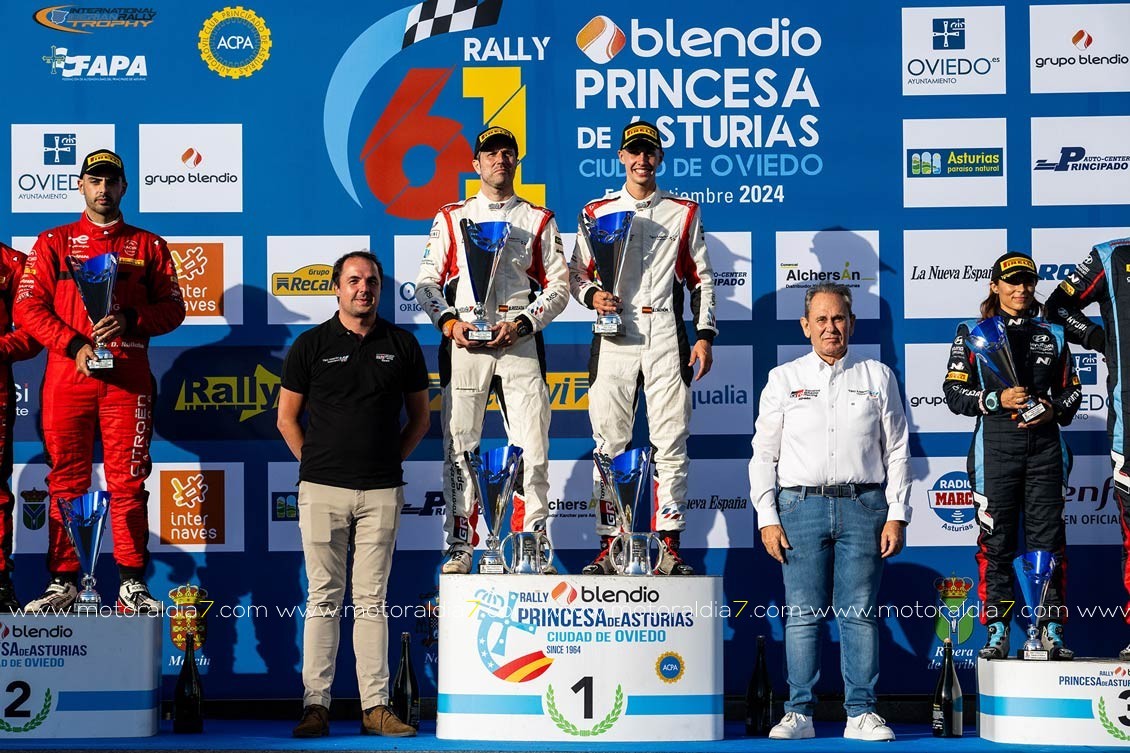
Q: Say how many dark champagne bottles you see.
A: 4